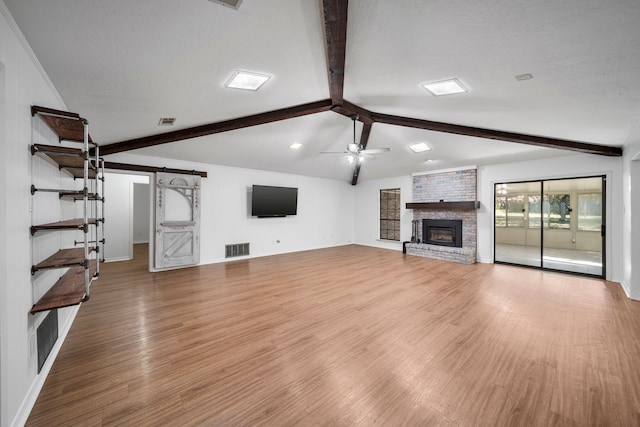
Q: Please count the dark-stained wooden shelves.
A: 6